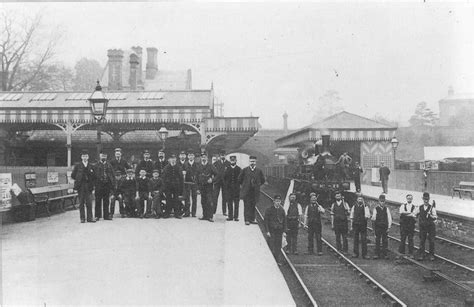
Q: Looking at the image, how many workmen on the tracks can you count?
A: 8